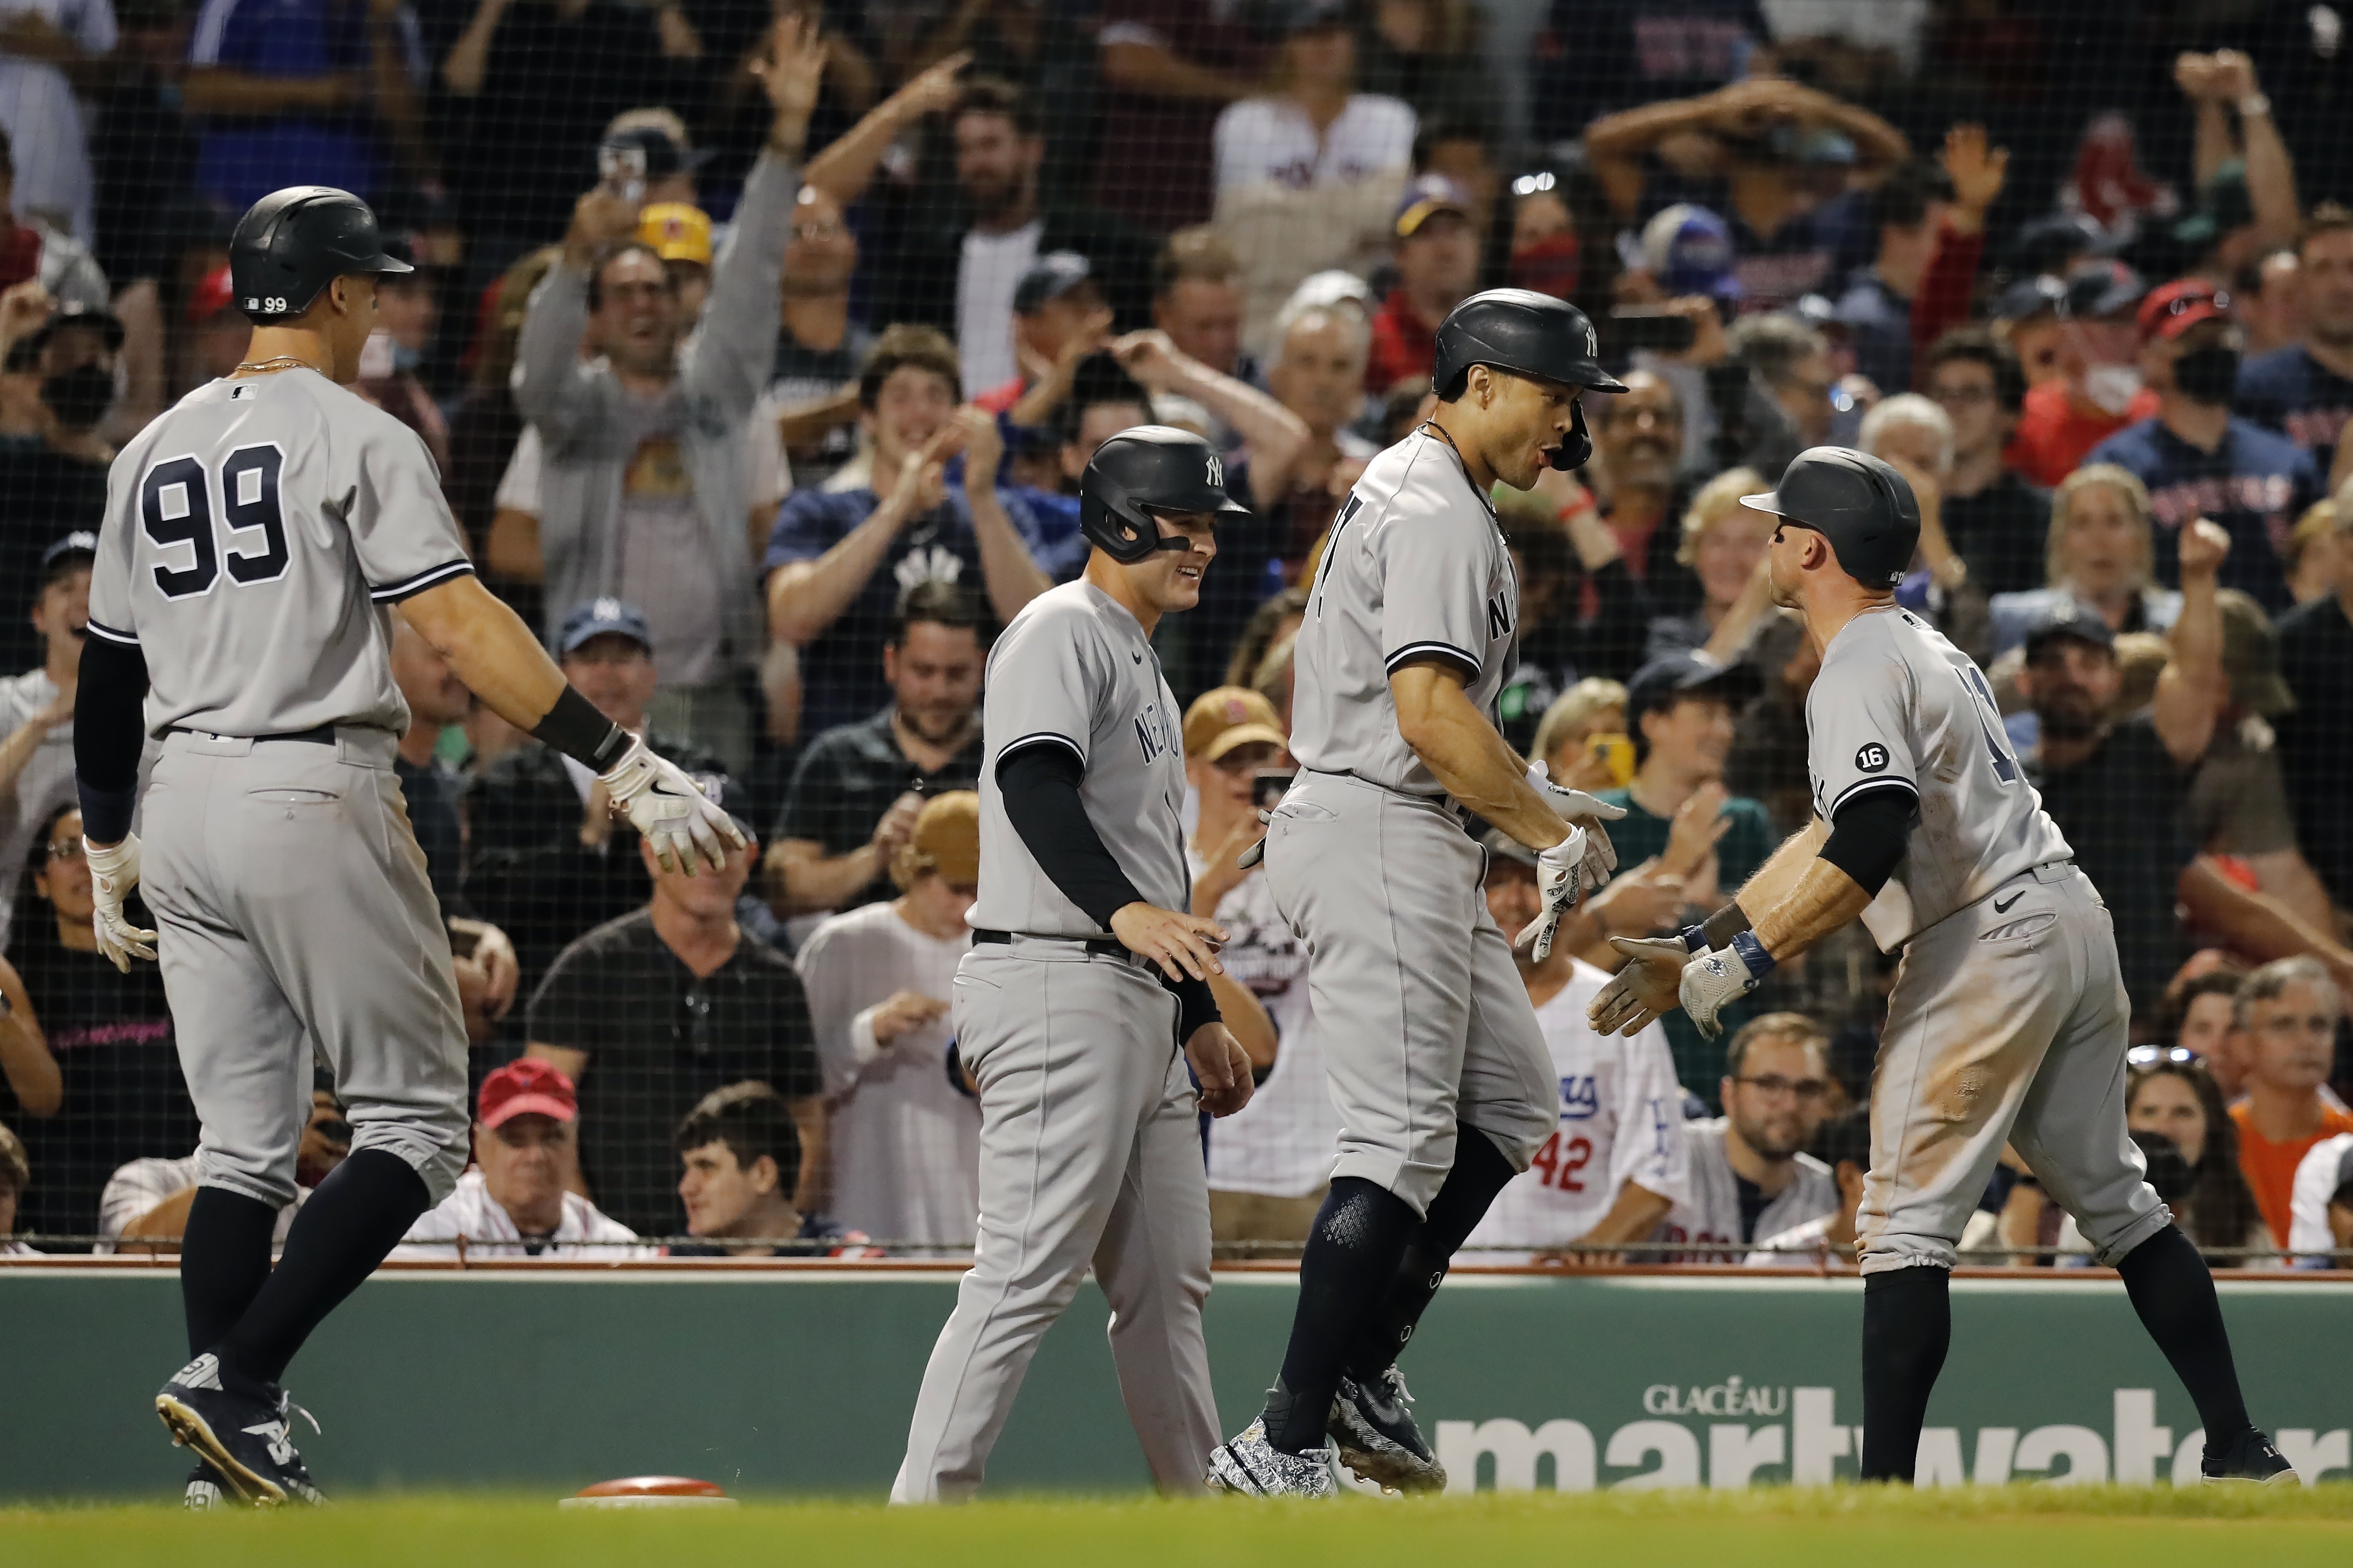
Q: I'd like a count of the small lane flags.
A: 0